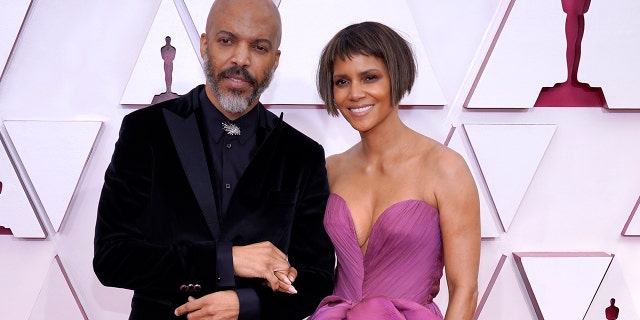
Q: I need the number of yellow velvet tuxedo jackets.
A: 0